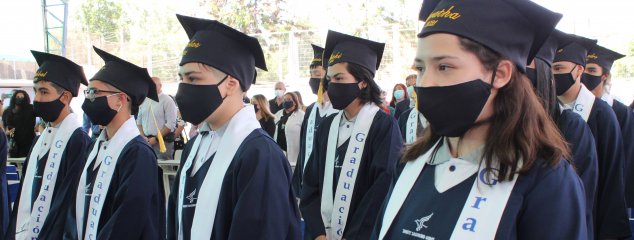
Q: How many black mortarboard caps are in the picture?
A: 9